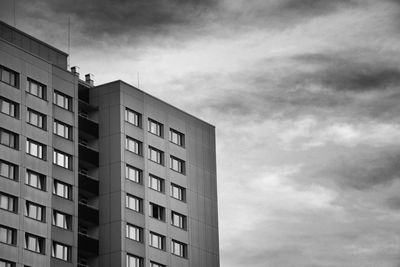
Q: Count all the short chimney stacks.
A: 2